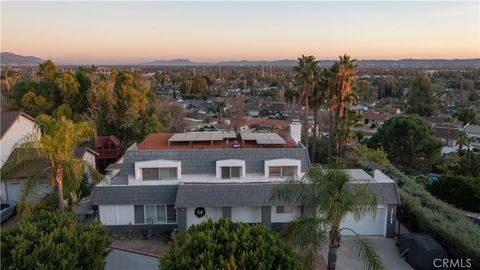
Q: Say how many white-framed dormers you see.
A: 3